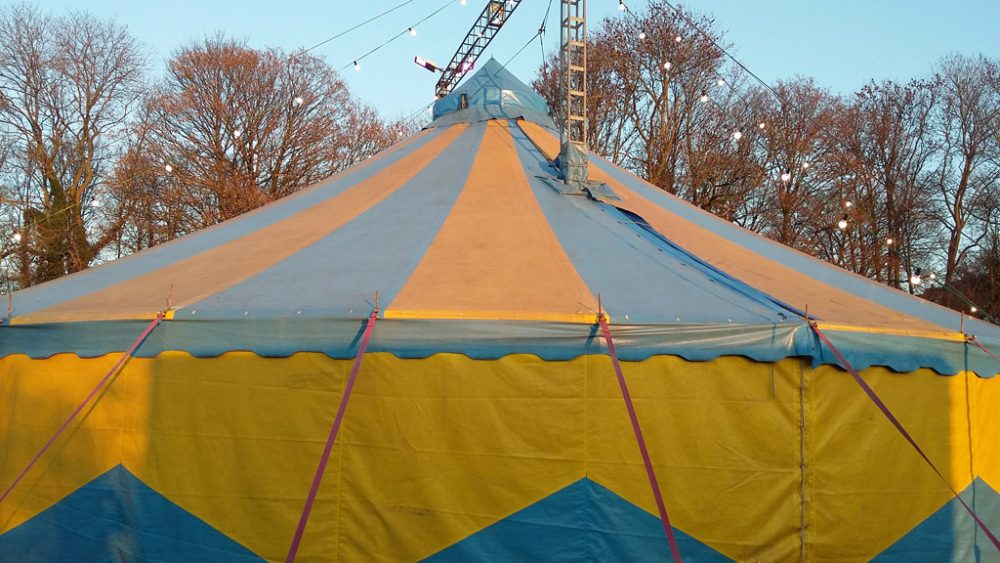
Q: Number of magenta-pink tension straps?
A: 5